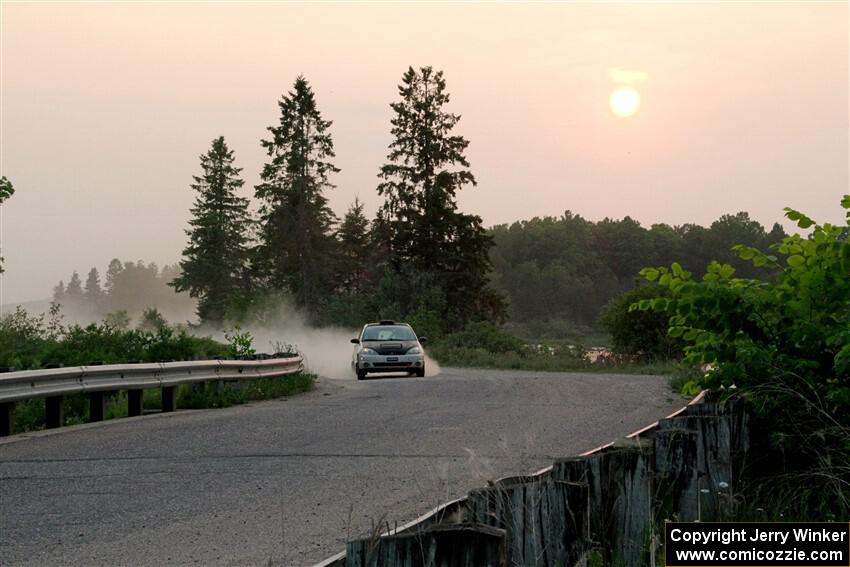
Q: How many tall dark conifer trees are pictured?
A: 3